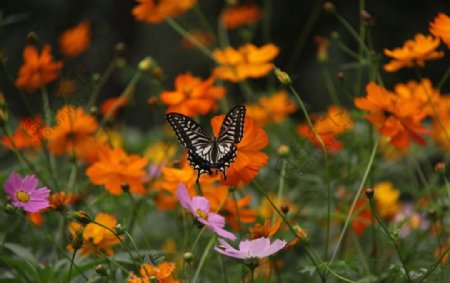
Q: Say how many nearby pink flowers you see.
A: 3